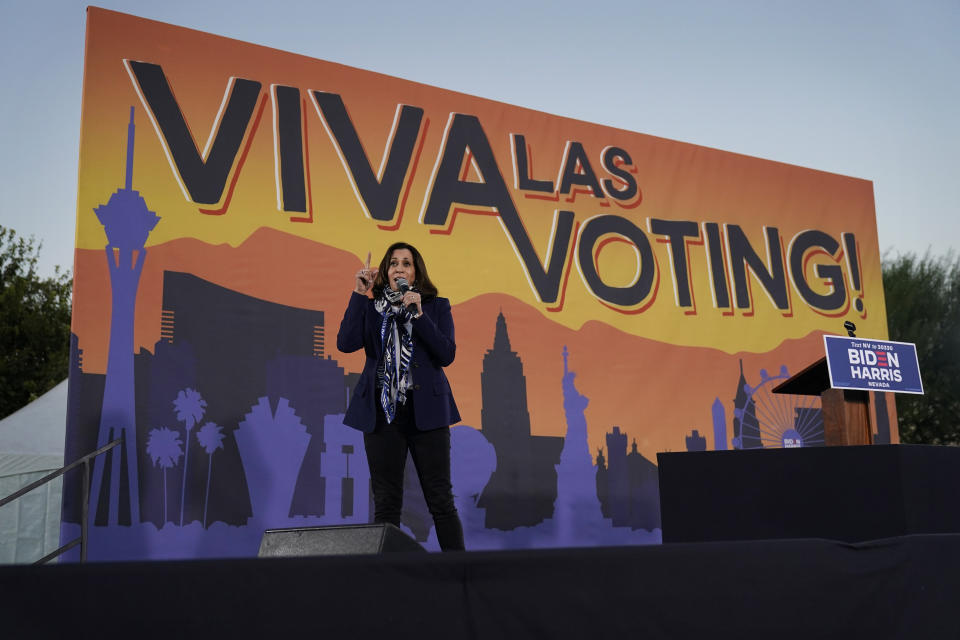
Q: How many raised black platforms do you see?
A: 2